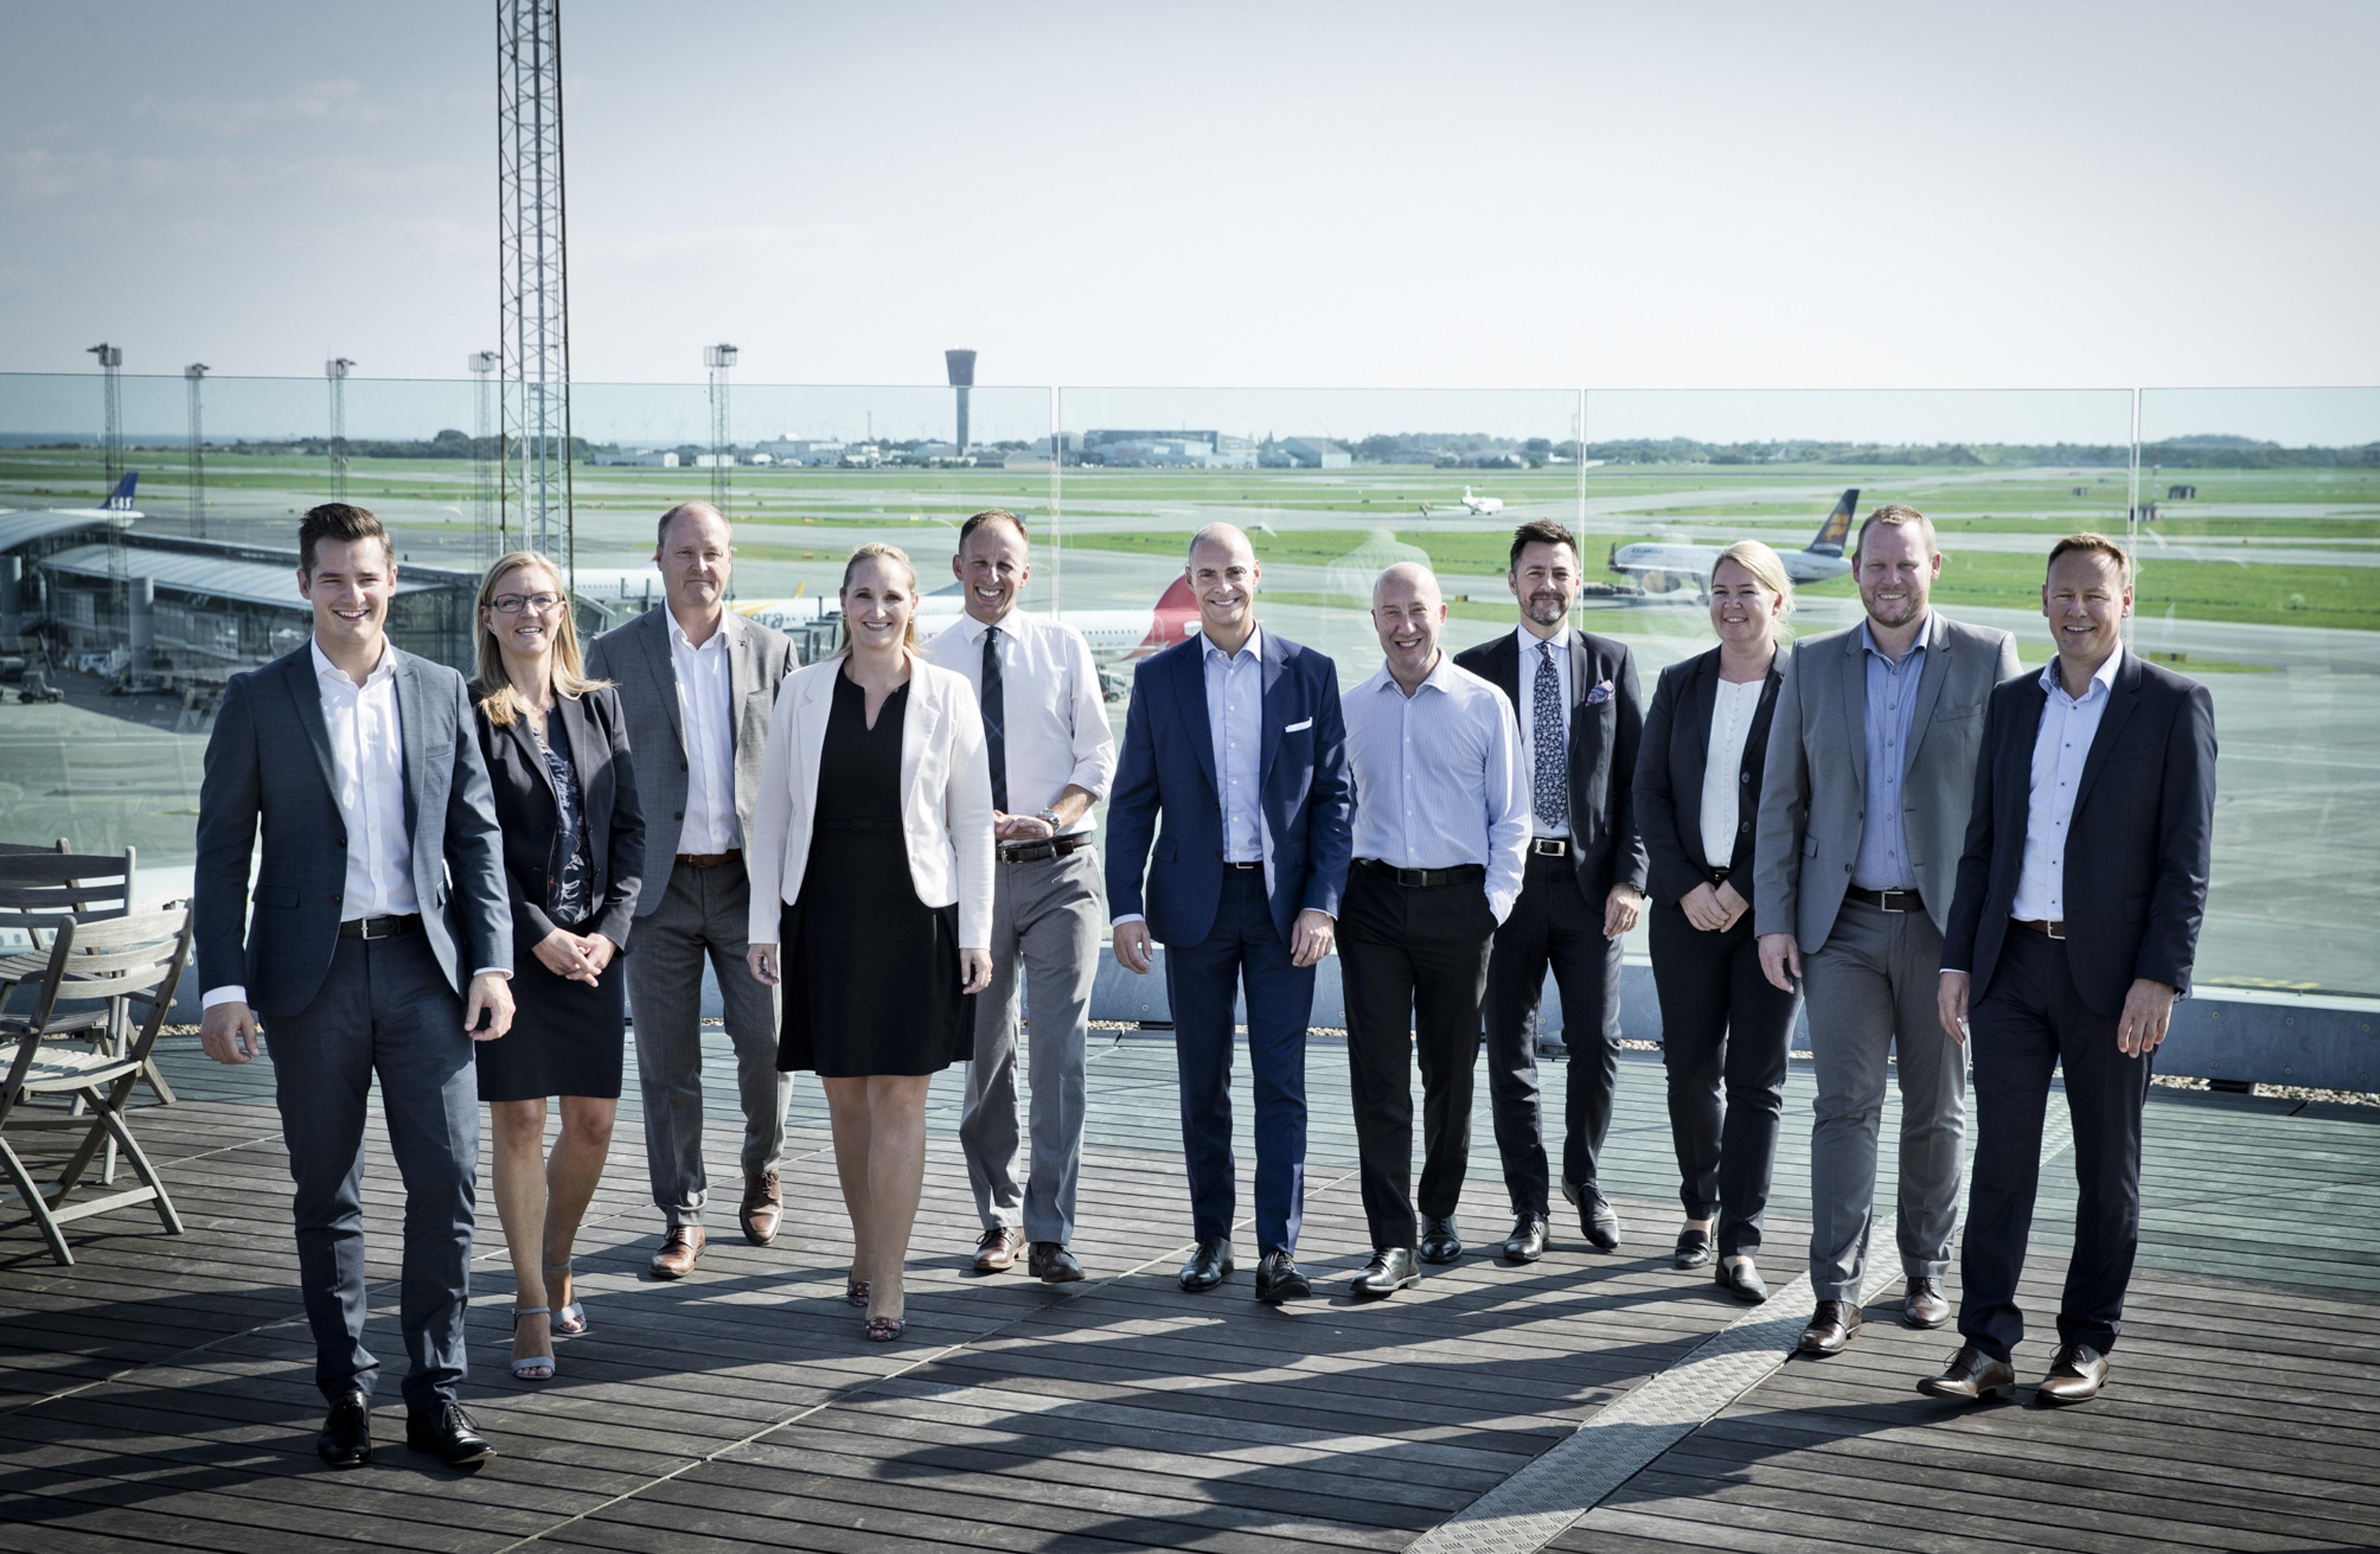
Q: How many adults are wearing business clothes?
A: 11